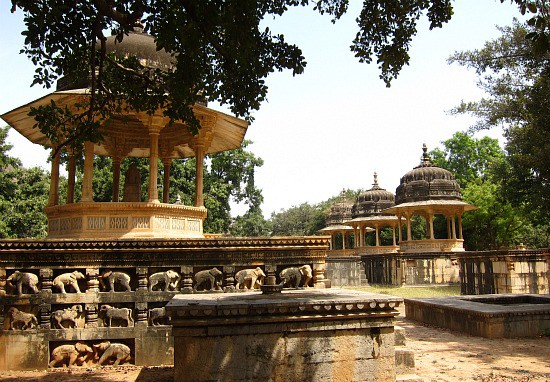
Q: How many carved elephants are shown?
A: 9